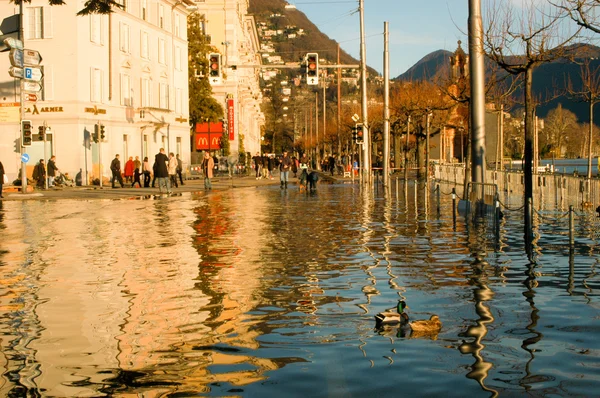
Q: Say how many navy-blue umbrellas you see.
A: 0